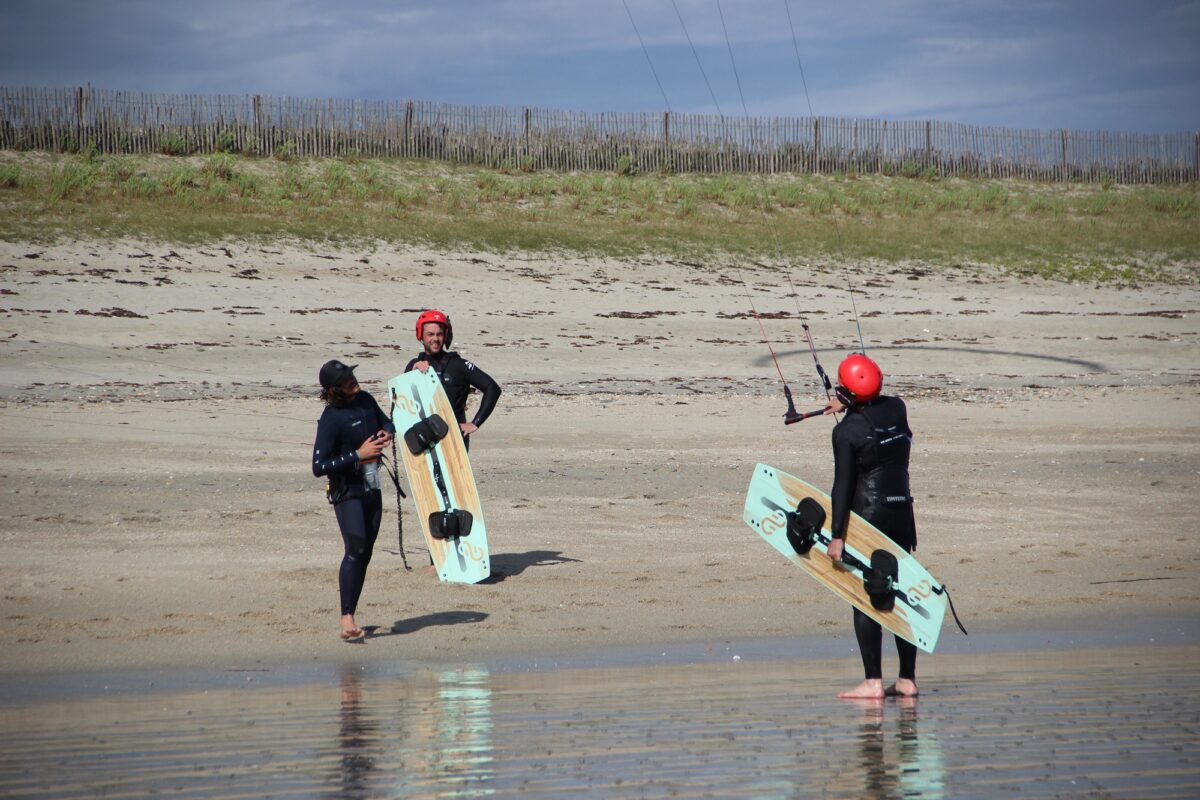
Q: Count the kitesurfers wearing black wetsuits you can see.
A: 3